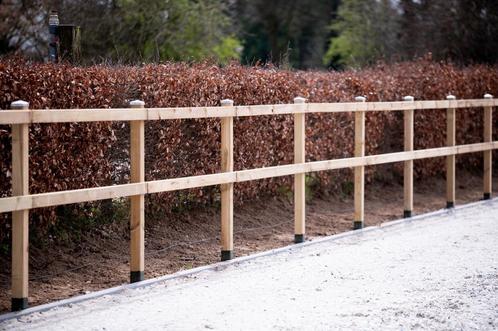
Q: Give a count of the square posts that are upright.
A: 8